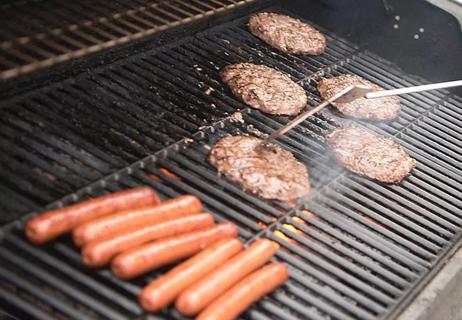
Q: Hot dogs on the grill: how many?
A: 7